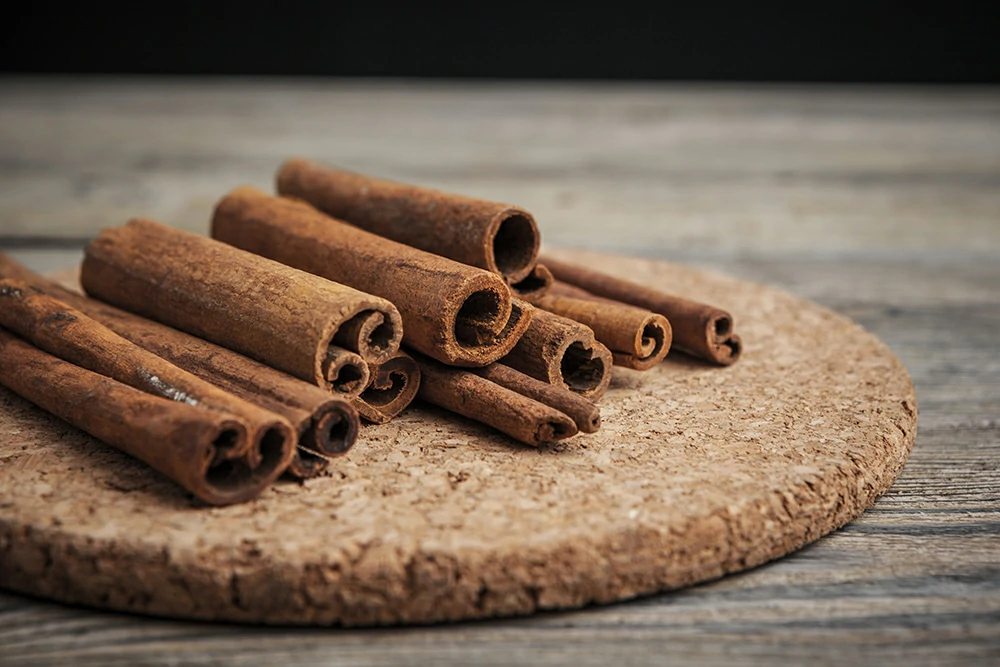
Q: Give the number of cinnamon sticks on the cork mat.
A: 12